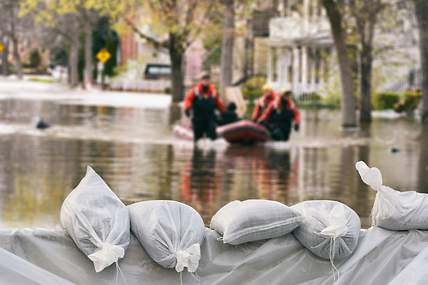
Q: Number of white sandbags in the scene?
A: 5